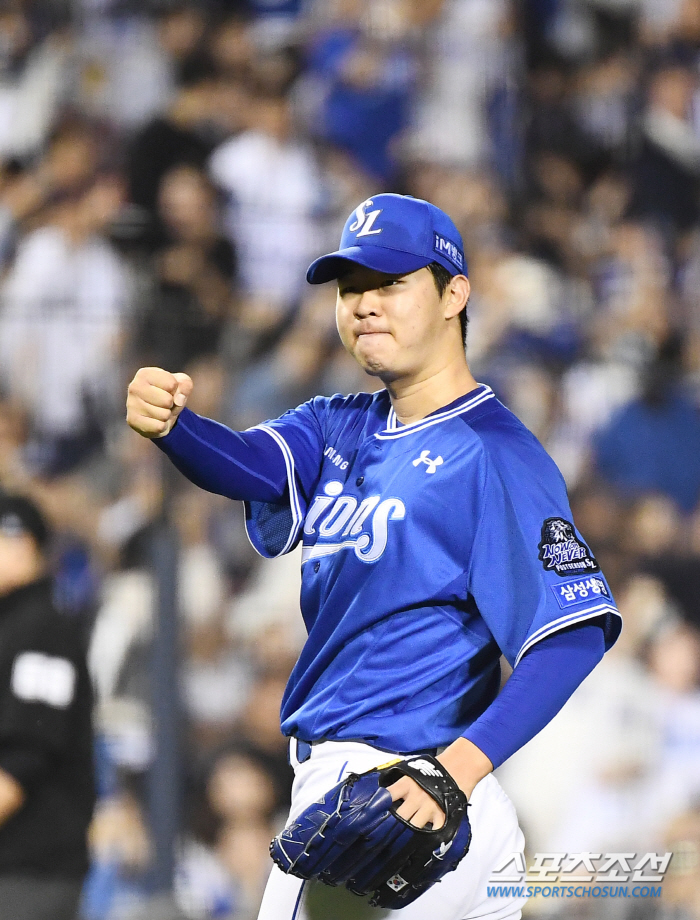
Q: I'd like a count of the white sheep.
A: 0